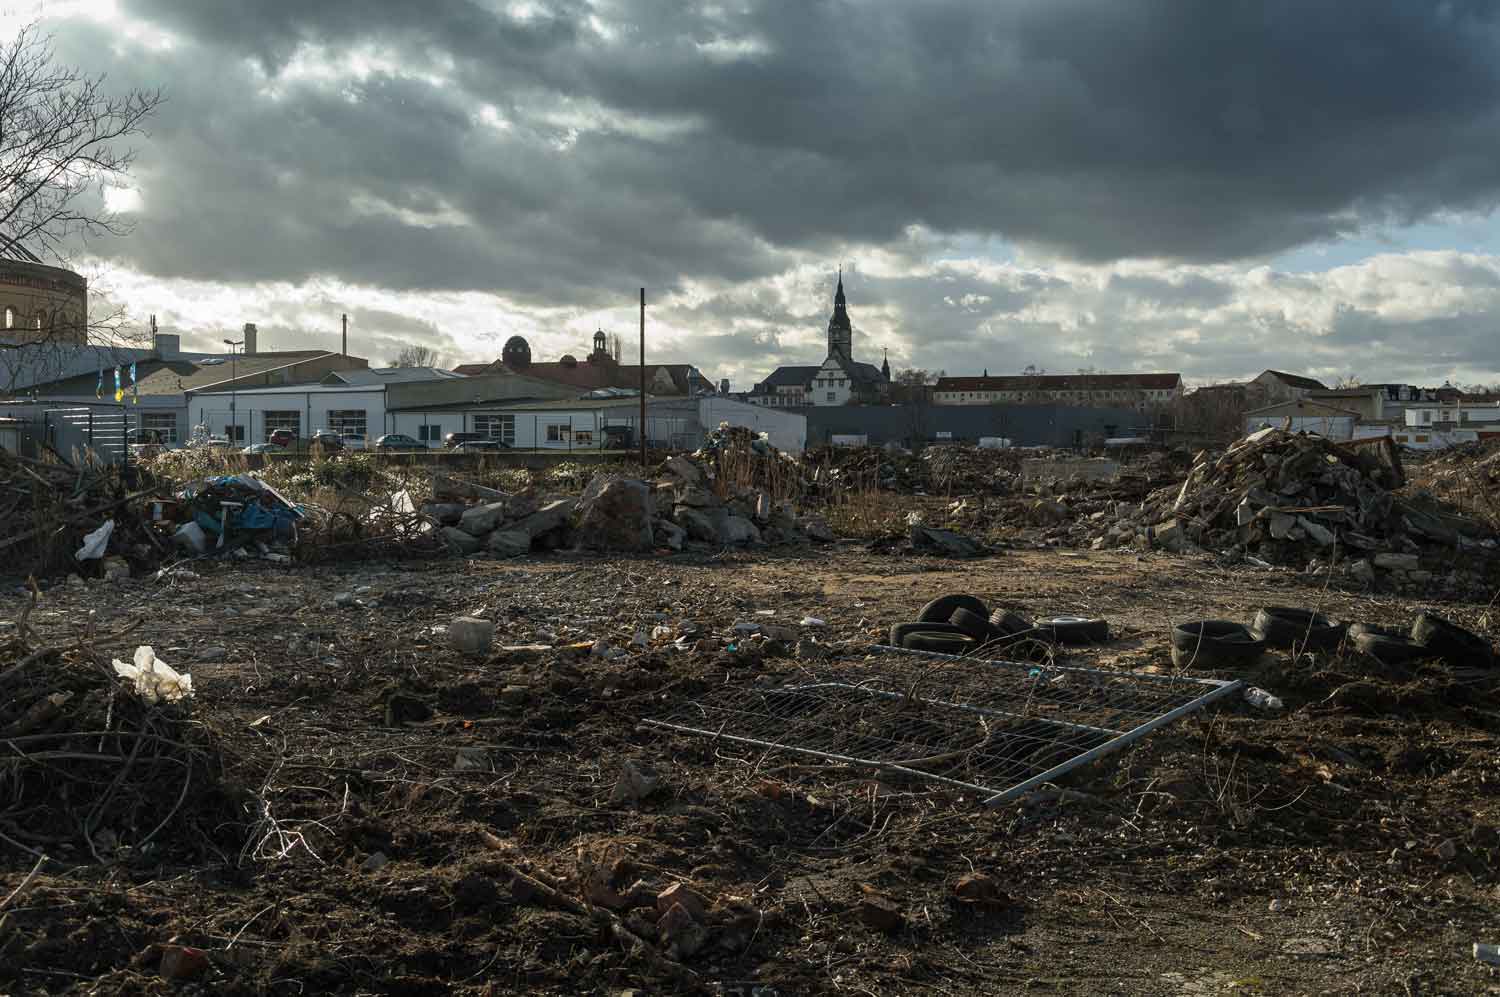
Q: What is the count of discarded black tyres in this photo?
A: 10